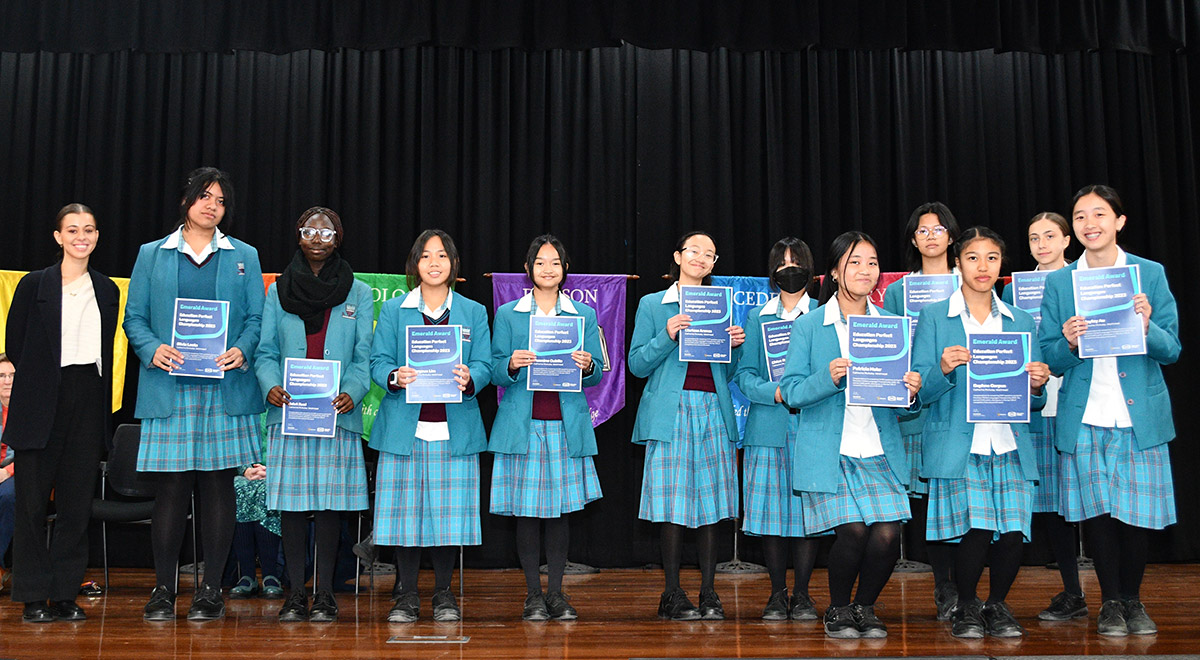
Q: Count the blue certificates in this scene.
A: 11